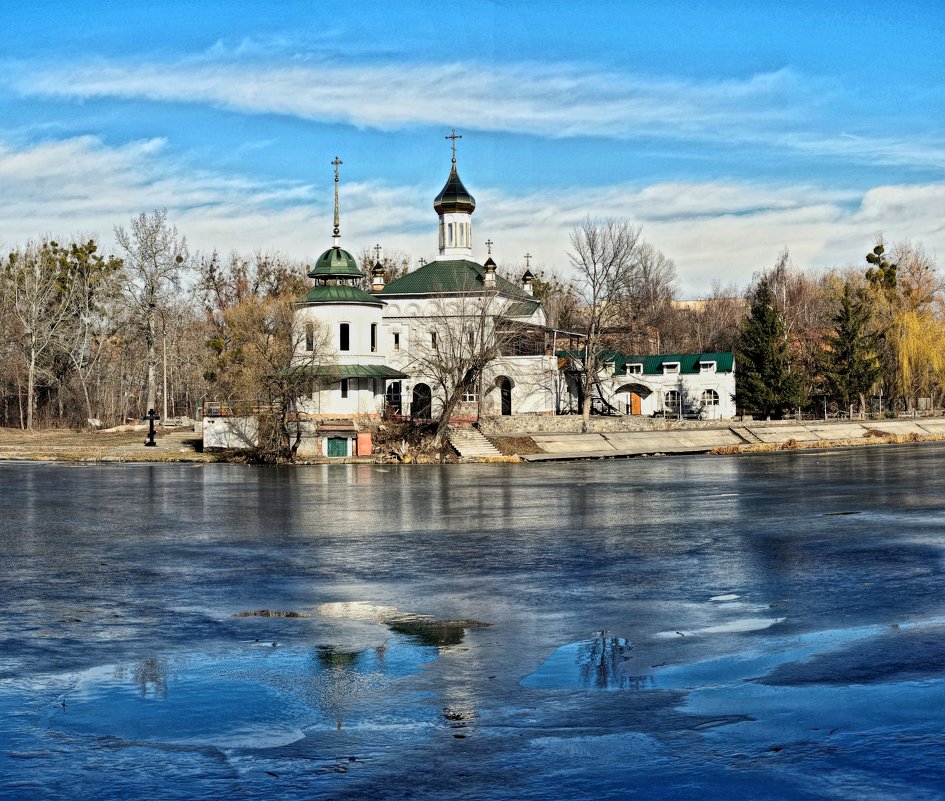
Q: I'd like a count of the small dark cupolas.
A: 3